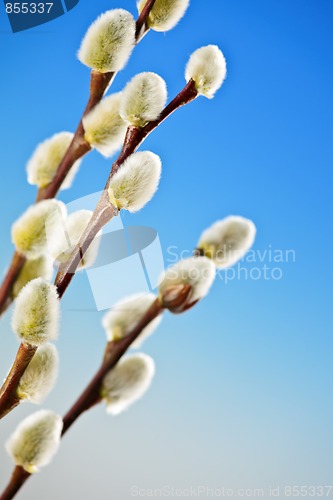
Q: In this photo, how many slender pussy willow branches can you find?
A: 3